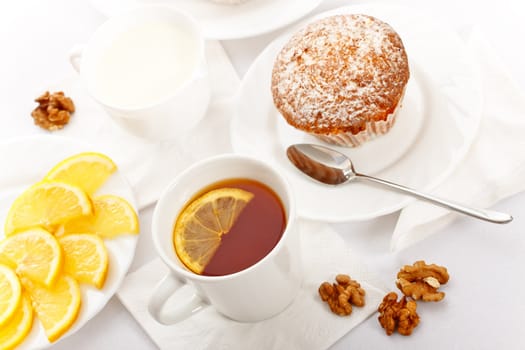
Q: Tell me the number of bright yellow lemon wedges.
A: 8